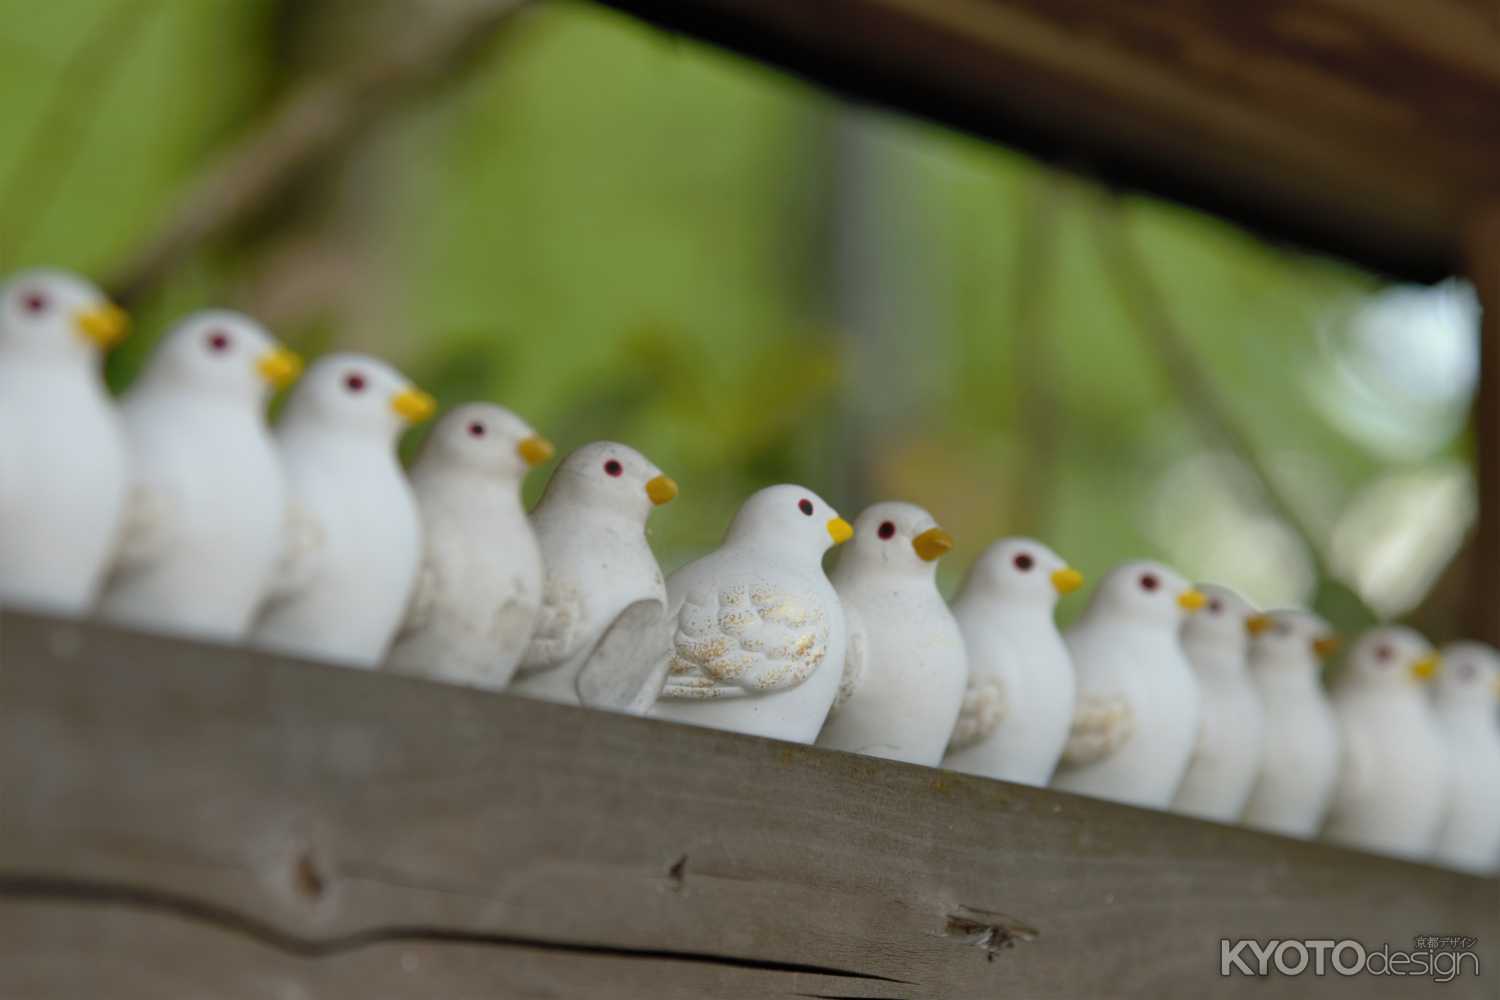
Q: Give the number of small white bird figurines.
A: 13